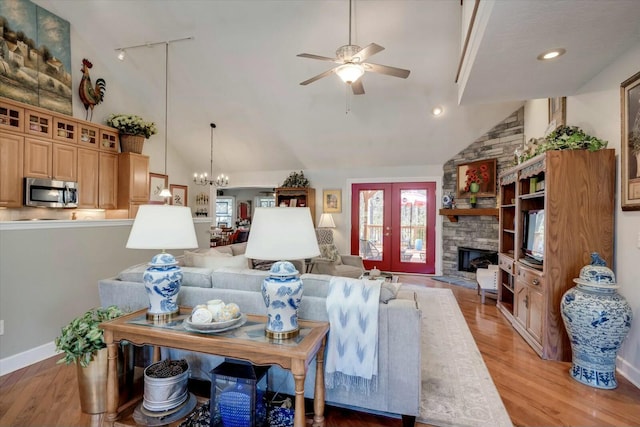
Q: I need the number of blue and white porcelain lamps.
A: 2